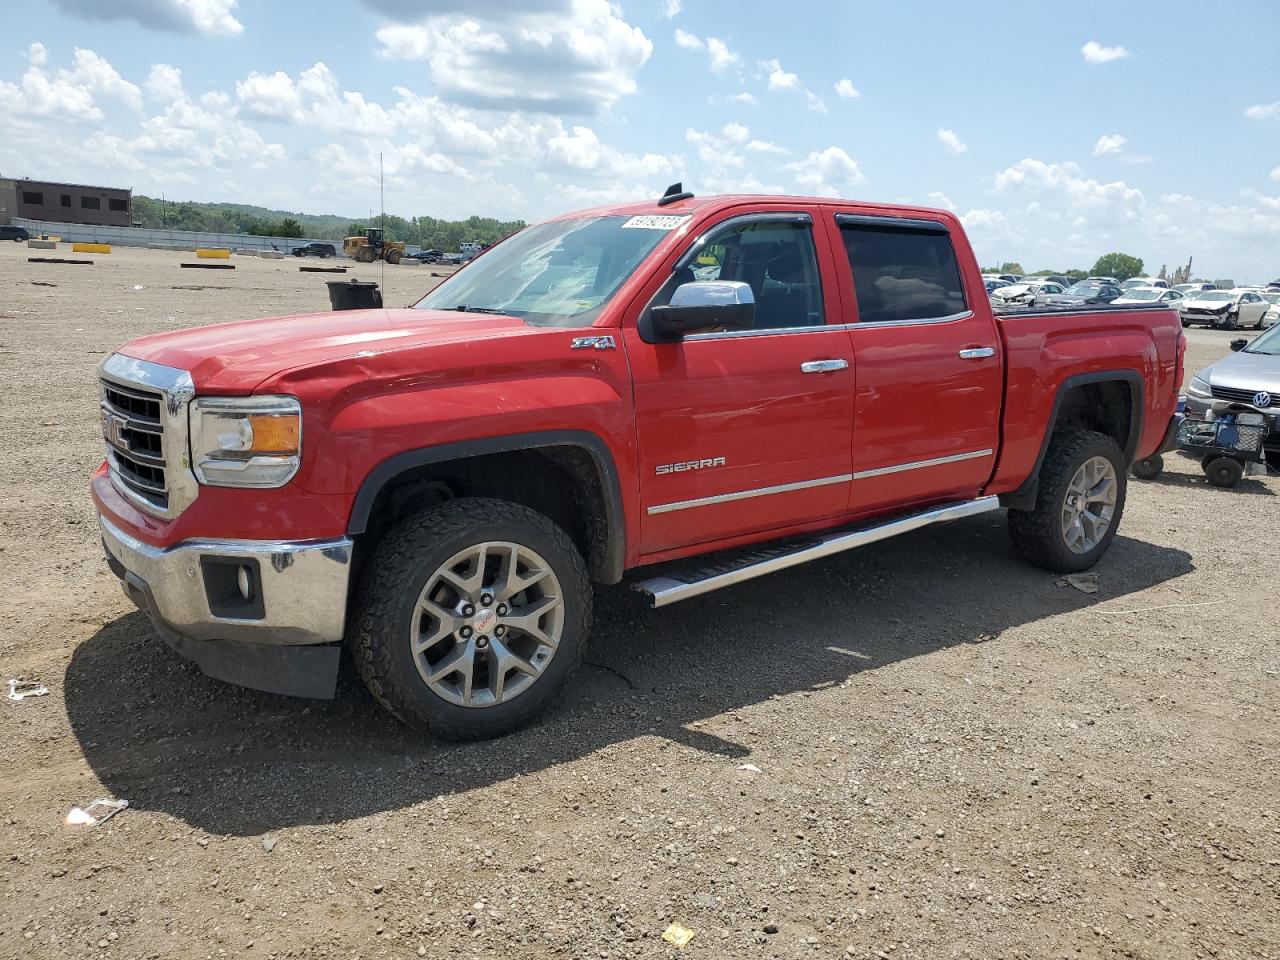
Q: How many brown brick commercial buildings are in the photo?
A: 1